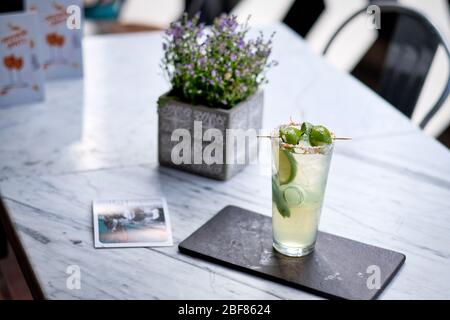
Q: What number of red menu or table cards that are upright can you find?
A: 2